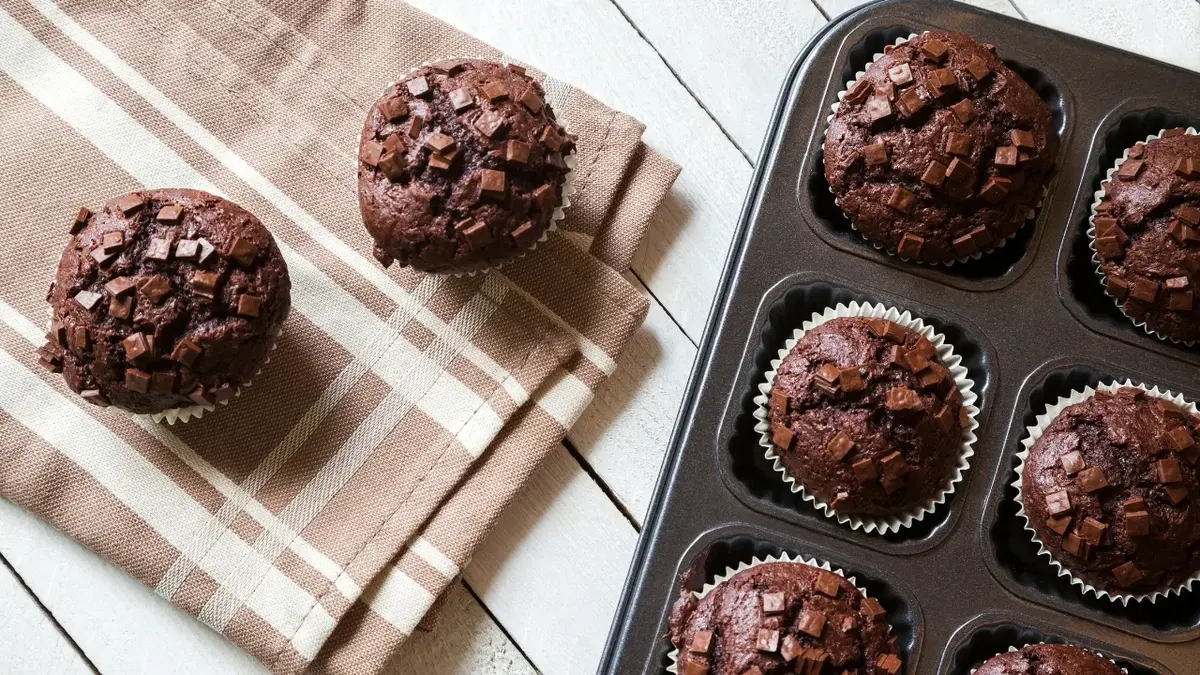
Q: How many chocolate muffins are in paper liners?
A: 8